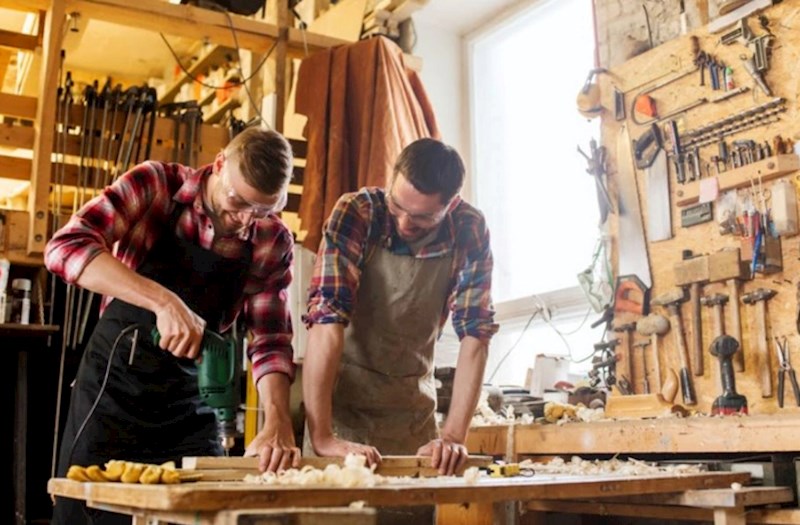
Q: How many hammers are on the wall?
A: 8